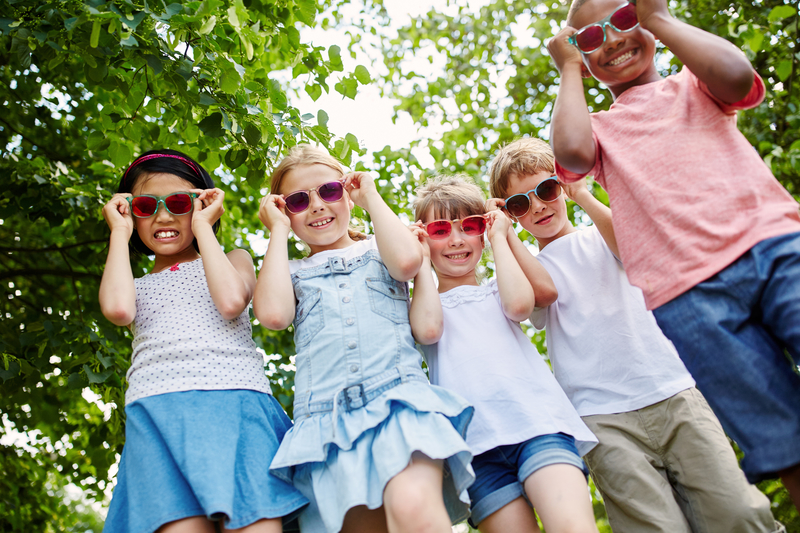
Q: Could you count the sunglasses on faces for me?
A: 5